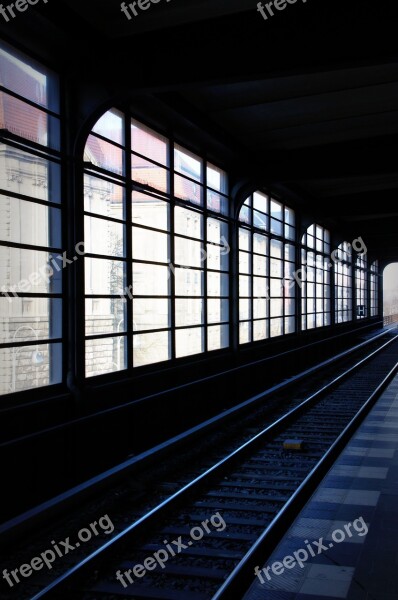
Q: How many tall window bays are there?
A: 7